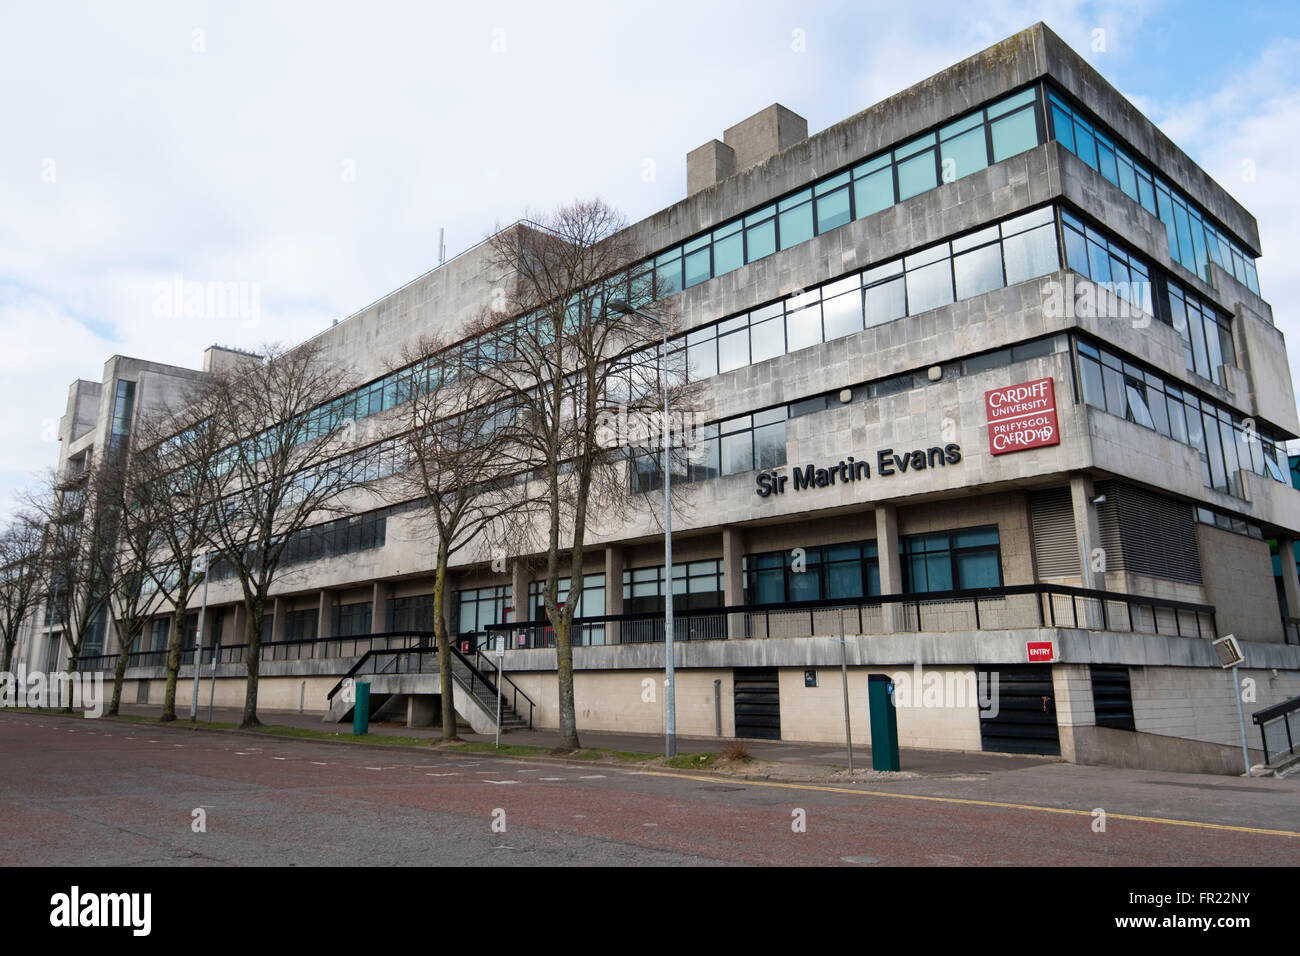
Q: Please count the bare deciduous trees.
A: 7